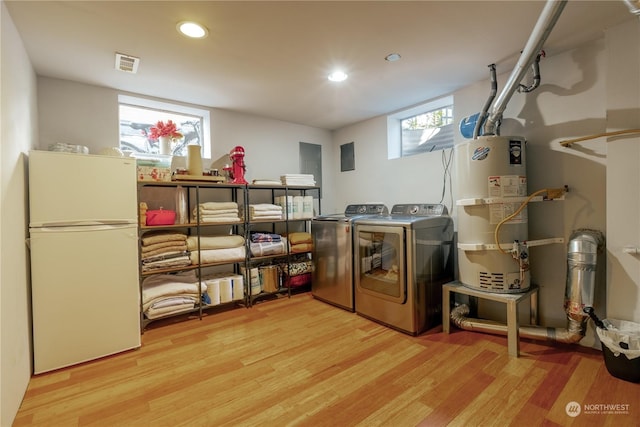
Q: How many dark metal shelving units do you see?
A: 2